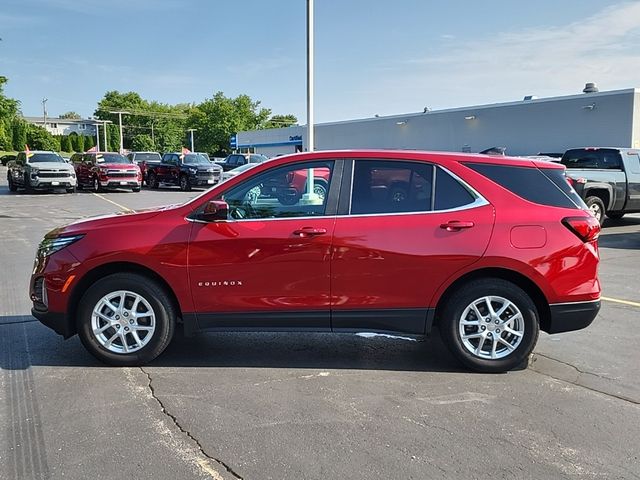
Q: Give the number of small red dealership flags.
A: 3